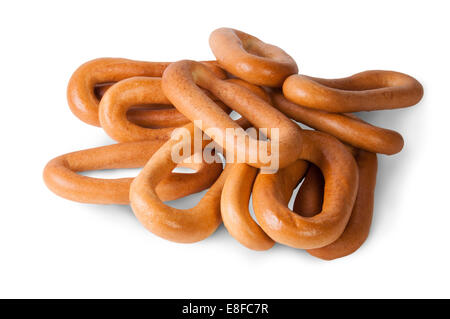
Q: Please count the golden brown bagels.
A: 11